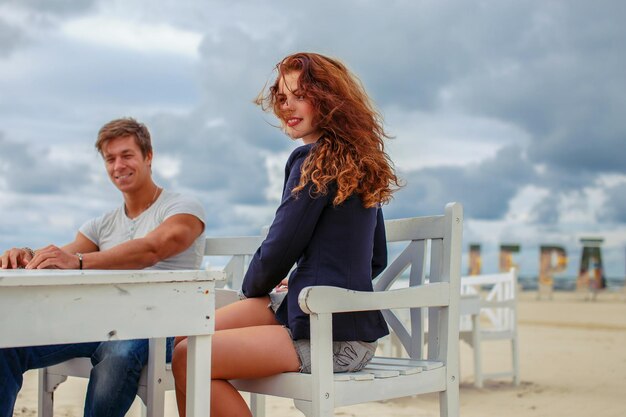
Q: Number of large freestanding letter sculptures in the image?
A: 4